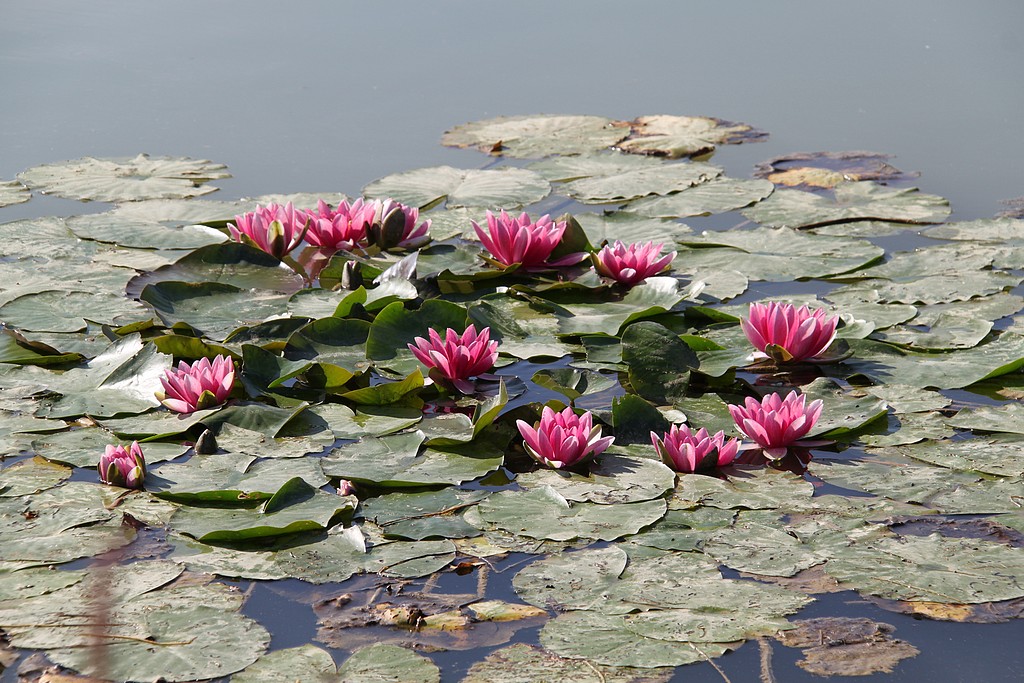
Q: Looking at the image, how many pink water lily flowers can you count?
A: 12